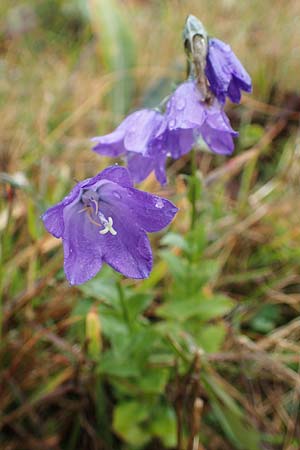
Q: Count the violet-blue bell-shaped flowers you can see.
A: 4